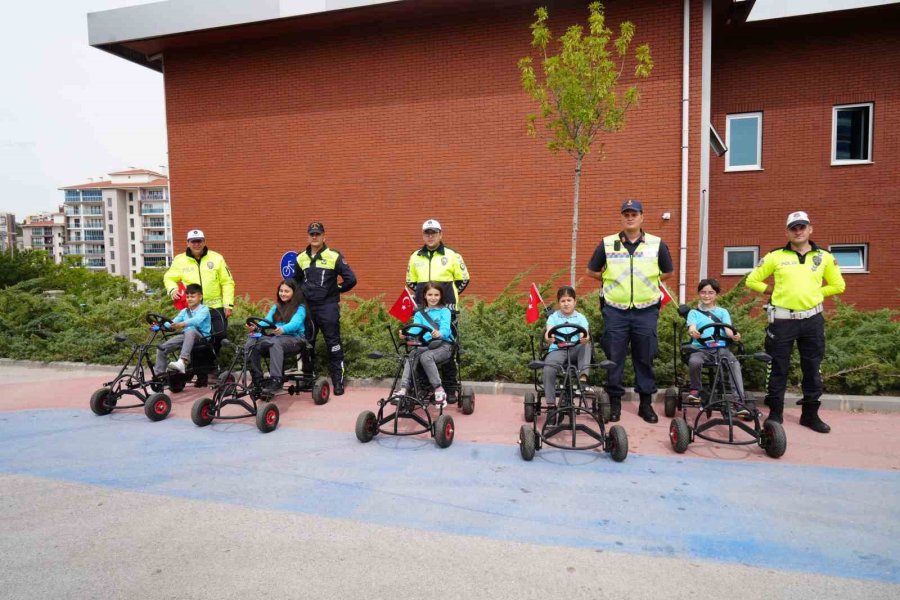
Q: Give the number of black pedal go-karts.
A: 5